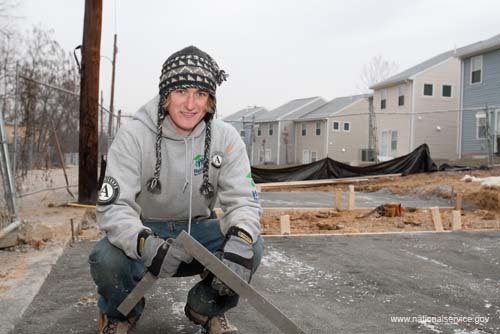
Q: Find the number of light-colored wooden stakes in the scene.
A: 6